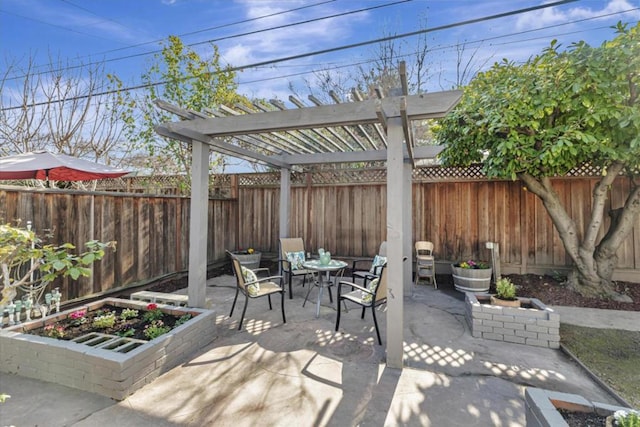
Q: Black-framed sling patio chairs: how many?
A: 4